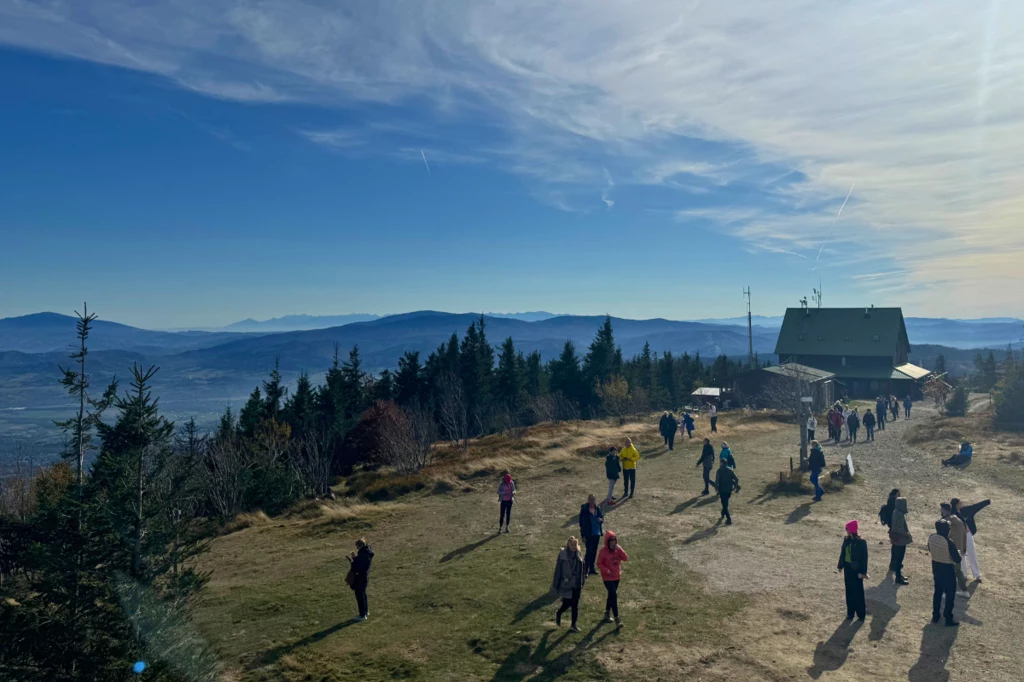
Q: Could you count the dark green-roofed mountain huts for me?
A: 1